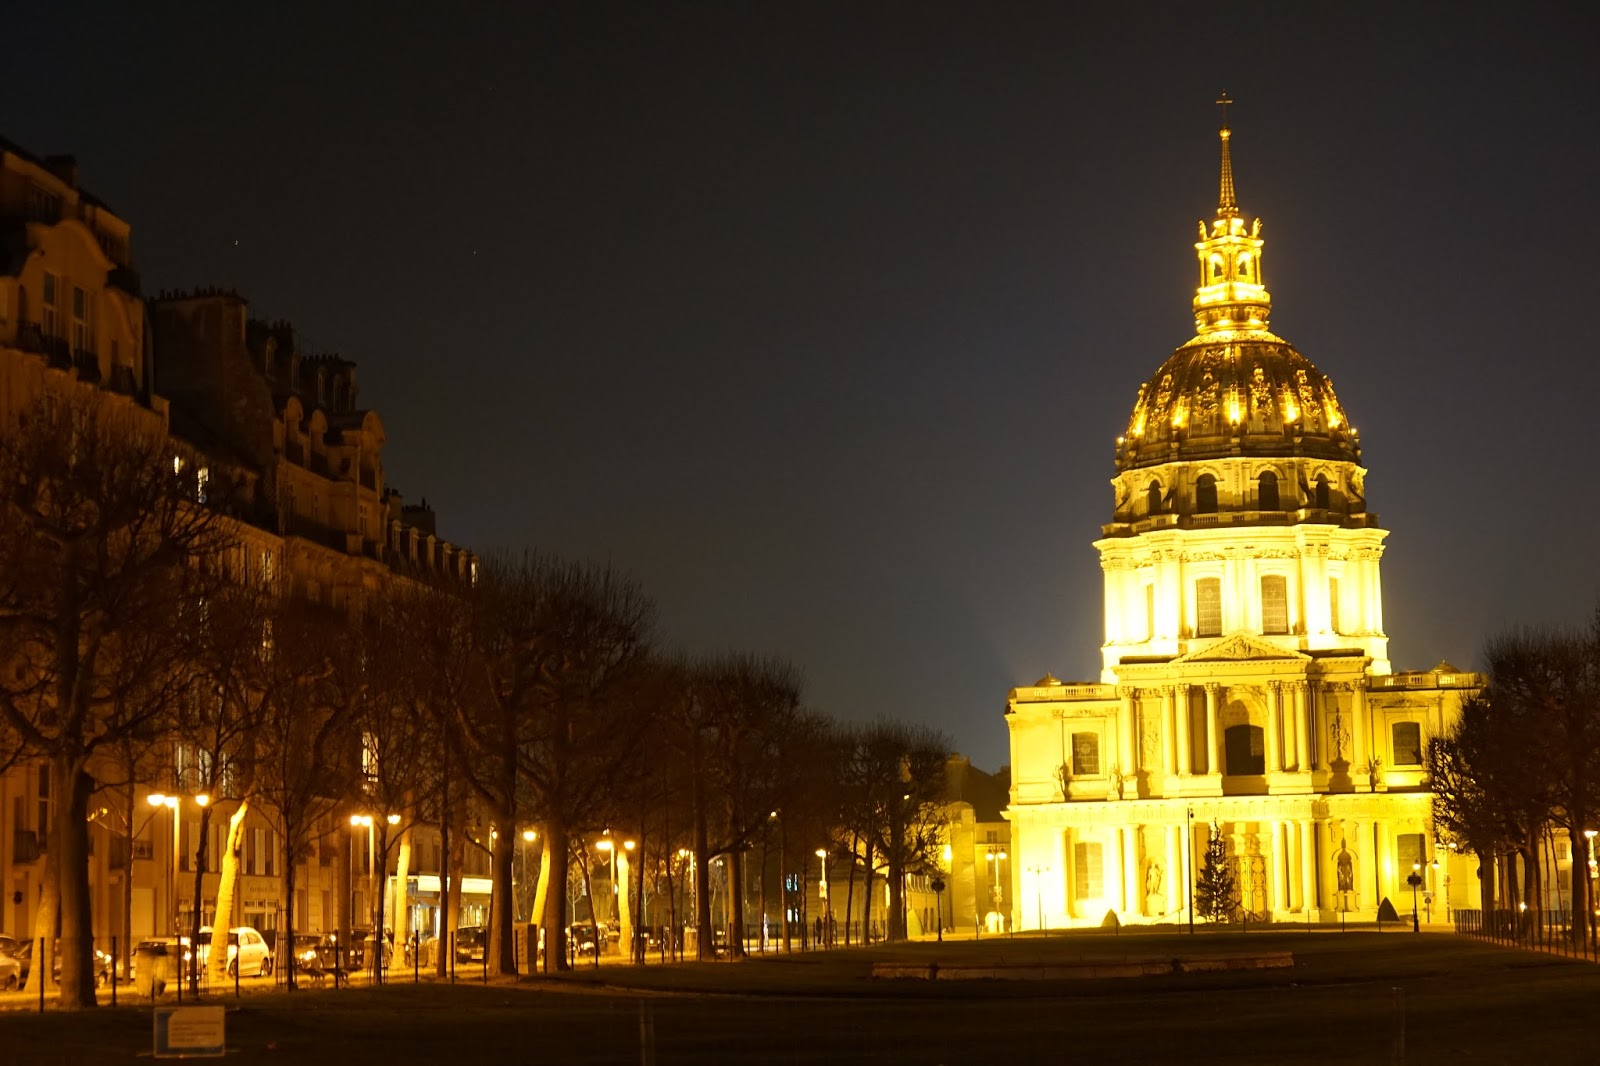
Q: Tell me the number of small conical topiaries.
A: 2